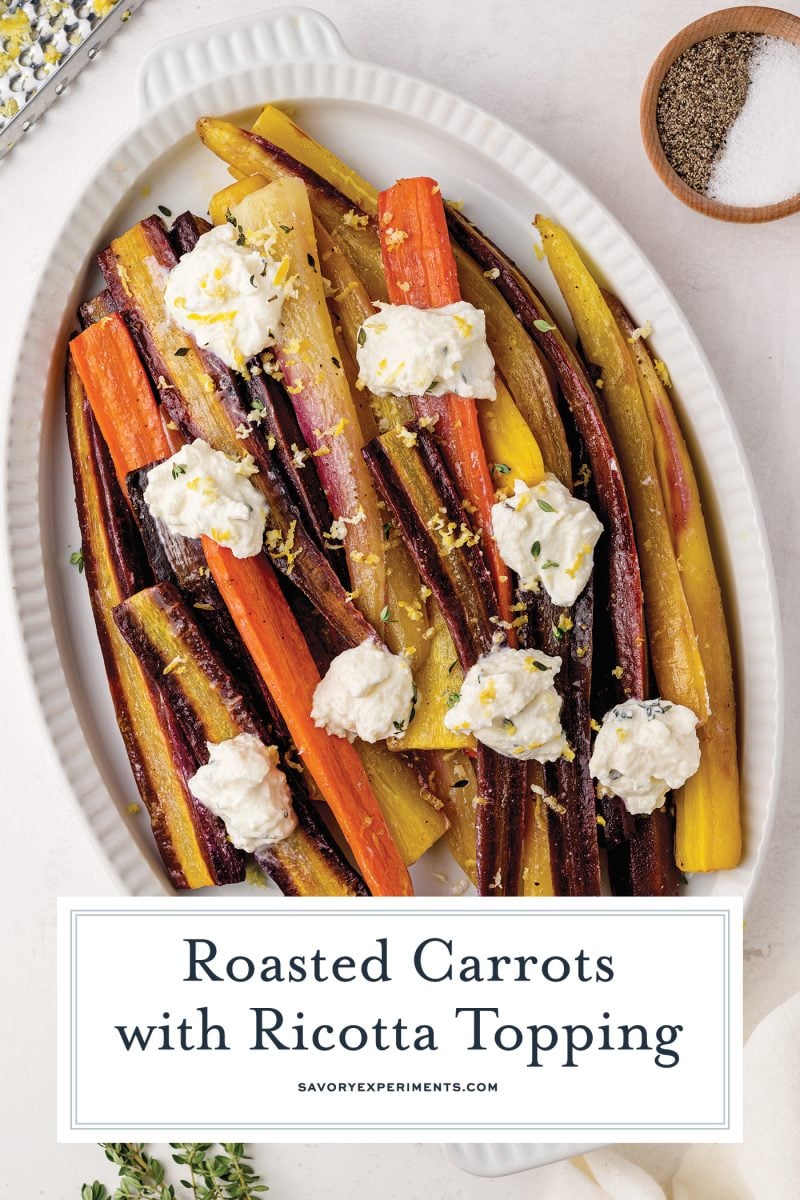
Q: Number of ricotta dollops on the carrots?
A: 8